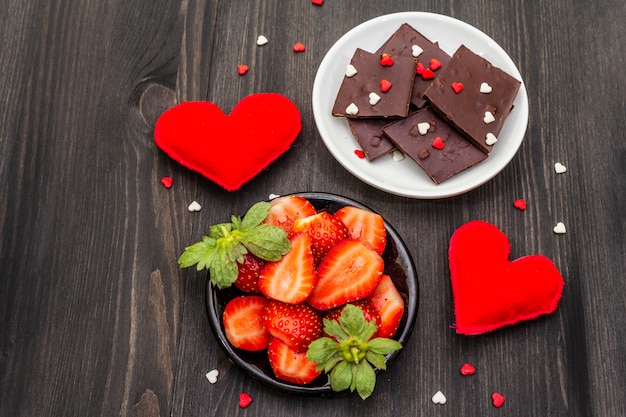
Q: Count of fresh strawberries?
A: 11